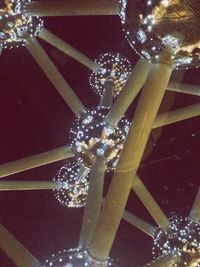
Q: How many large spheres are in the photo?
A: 7